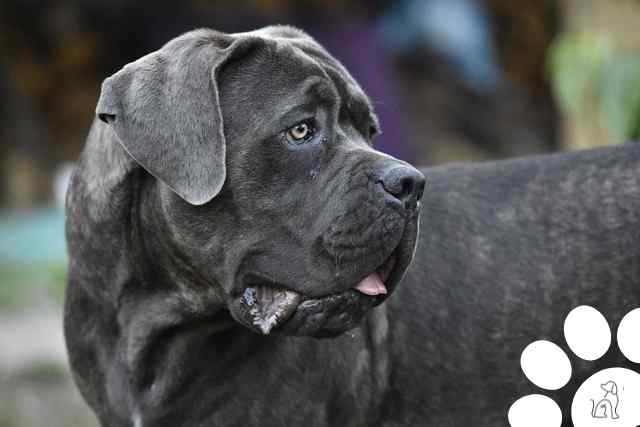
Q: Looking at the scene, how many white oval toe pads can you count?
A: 4